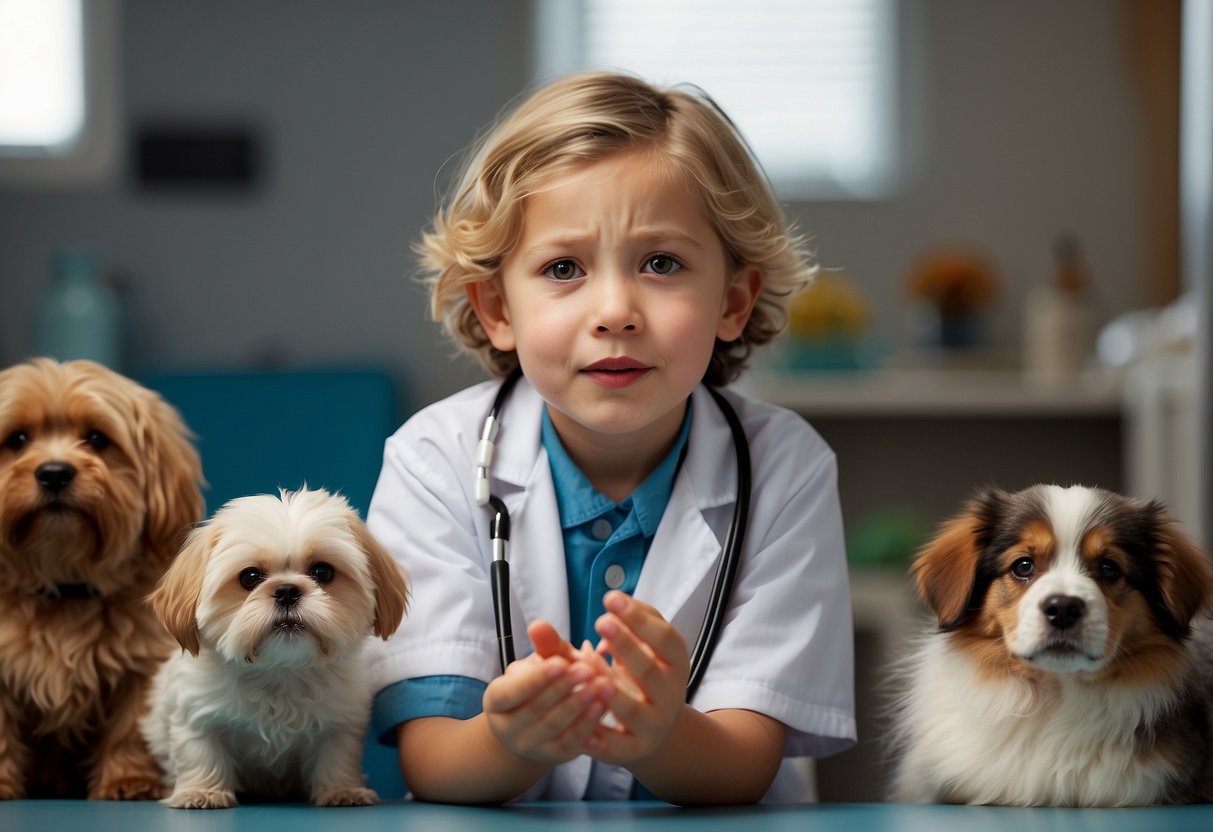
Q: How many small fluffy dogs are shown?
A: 3